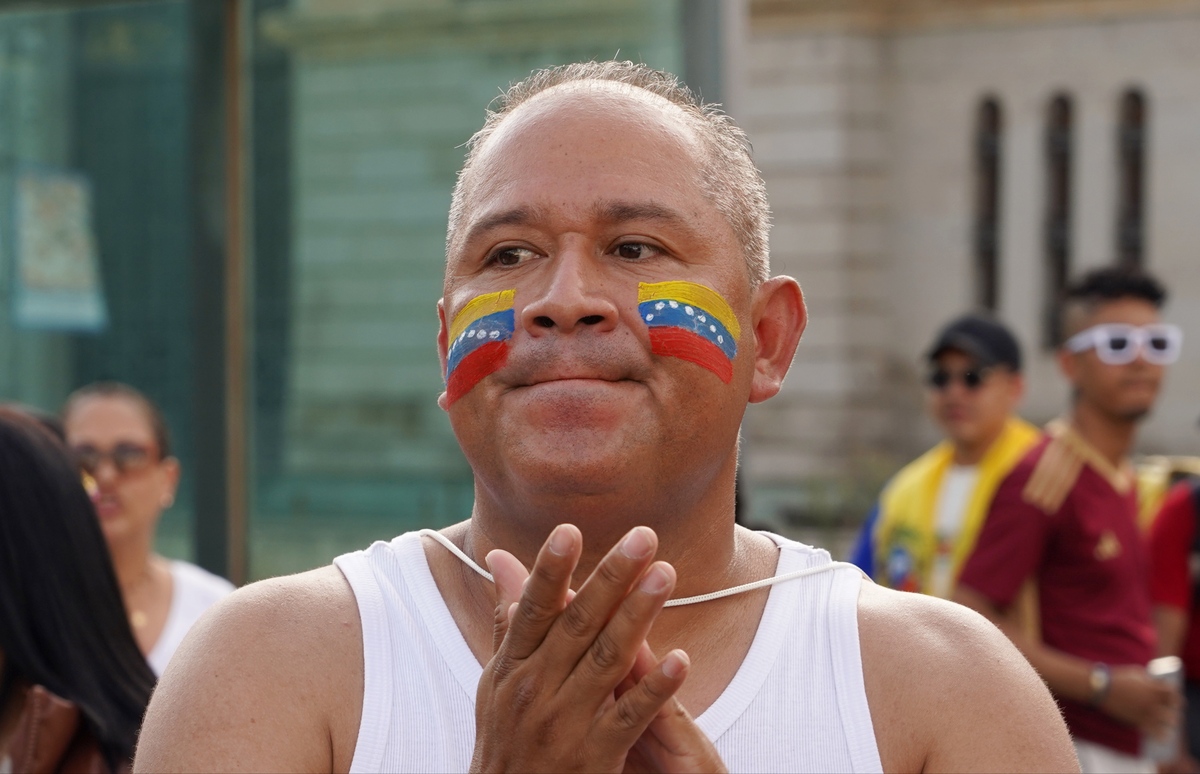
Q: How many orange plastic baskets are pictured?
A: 0